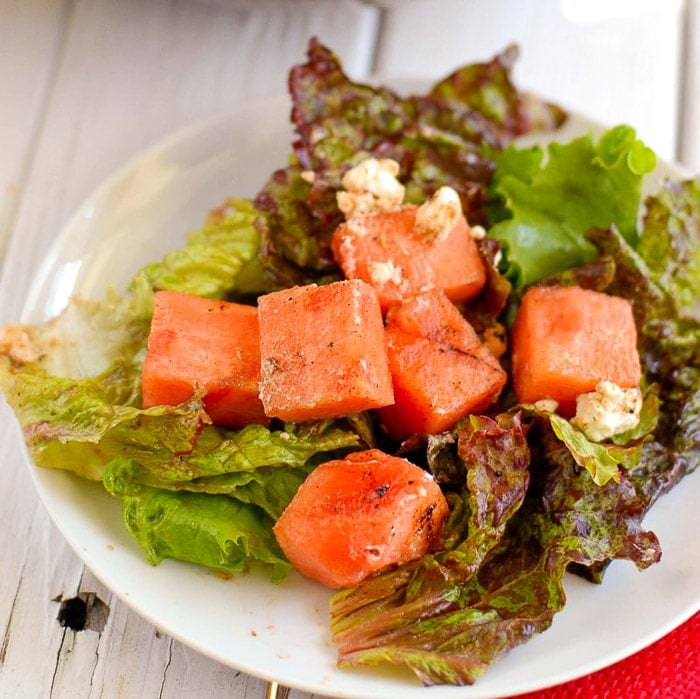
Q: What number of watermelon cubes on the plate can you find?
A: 6